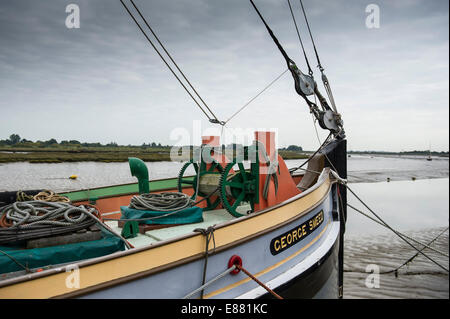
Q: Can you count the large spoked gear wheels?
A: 2